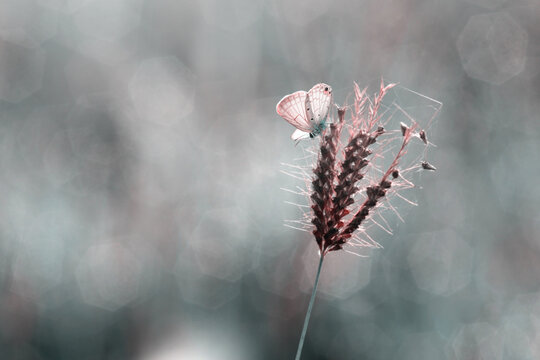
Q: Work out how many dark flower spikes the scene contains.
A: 3